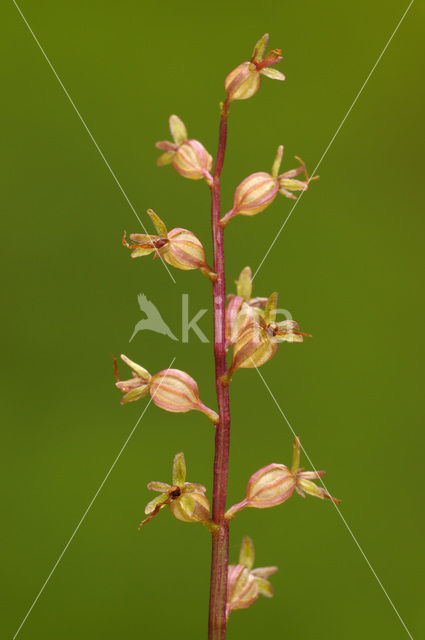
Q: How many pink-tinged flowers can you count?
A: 10